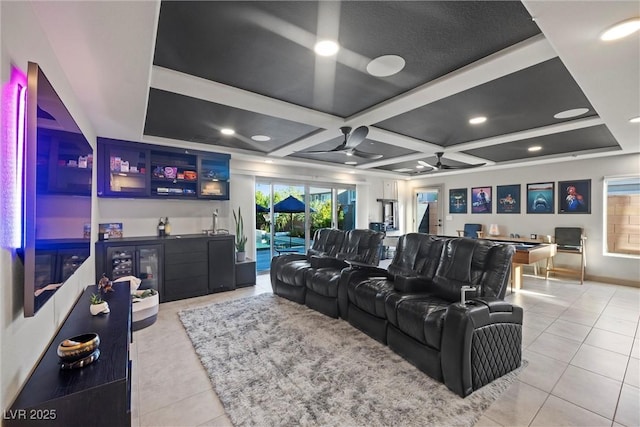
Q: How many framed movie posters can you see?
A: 5